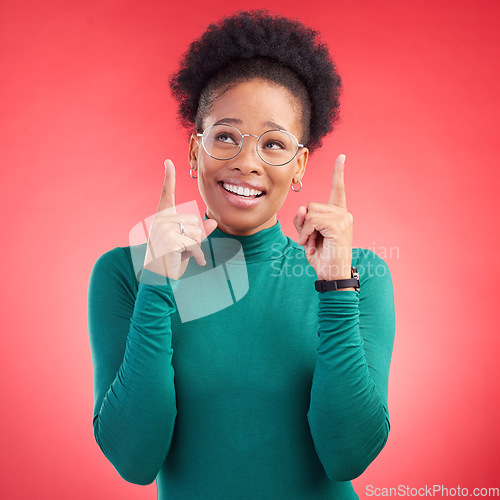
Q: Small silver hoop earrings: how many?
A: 2